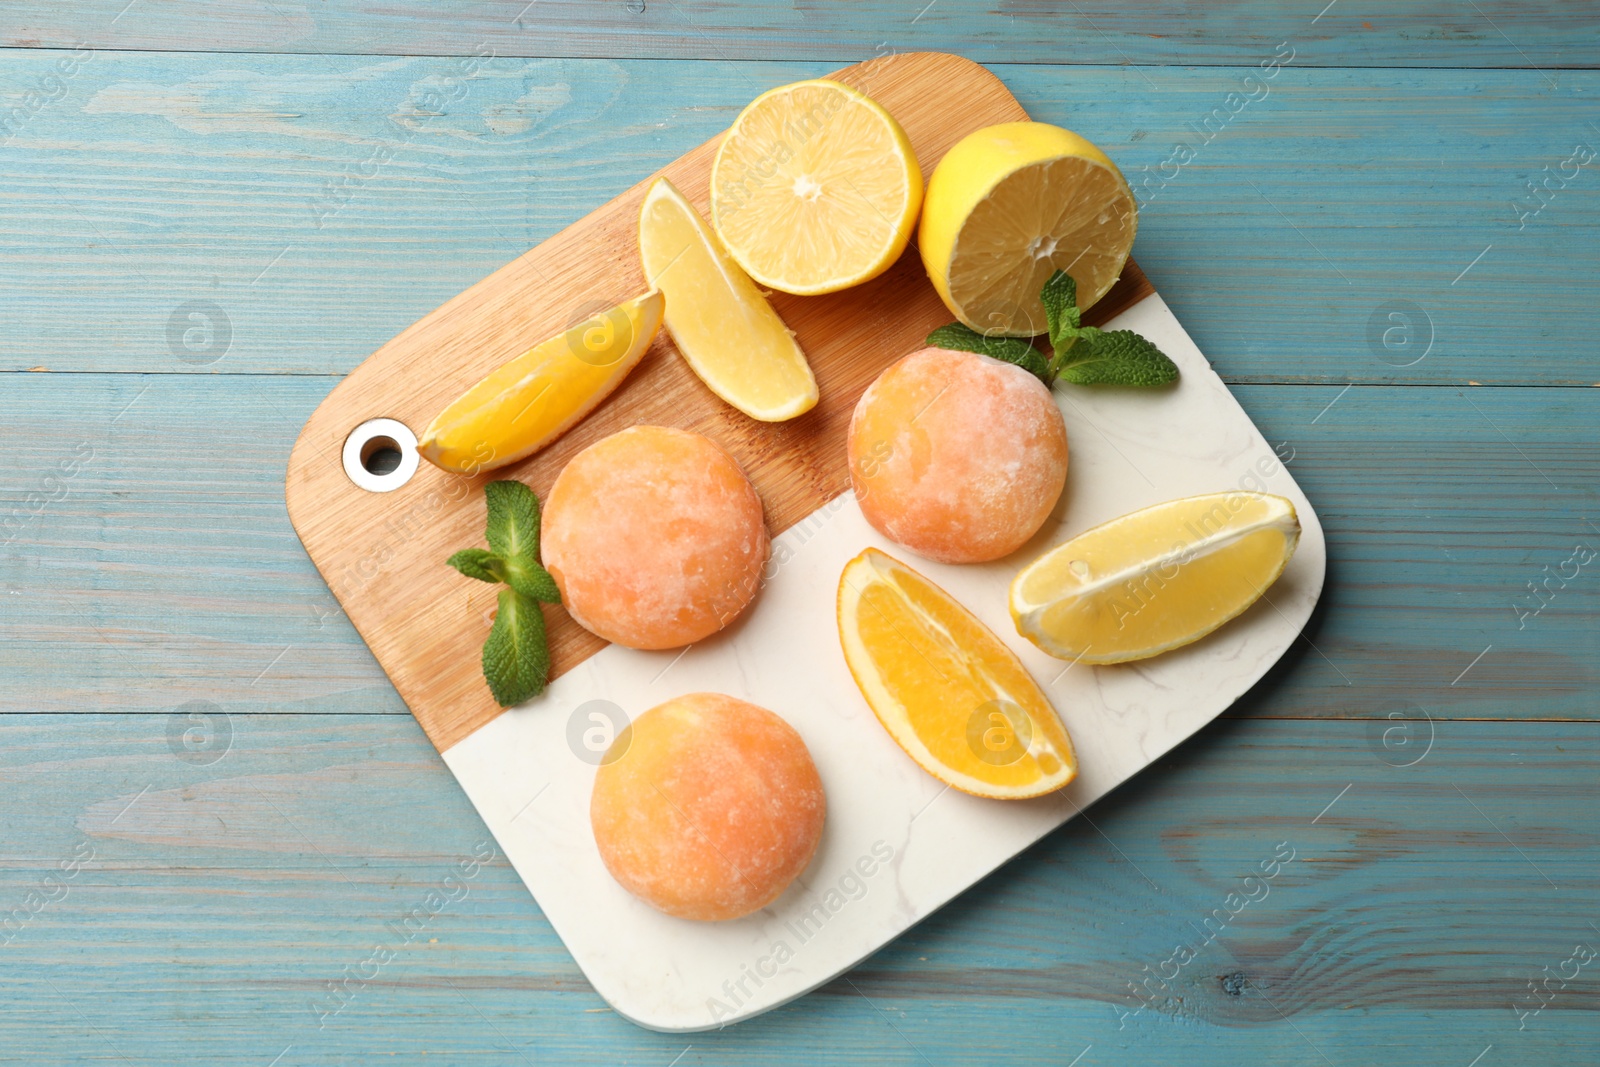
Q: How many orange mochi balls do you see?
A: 3